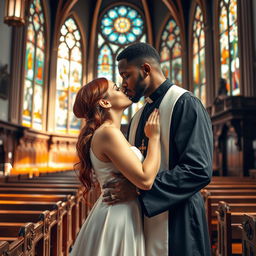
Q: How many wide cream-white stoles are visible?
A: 1